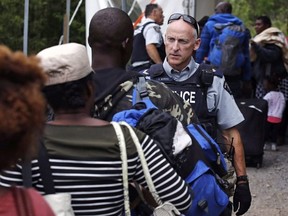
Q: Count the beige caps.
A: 1